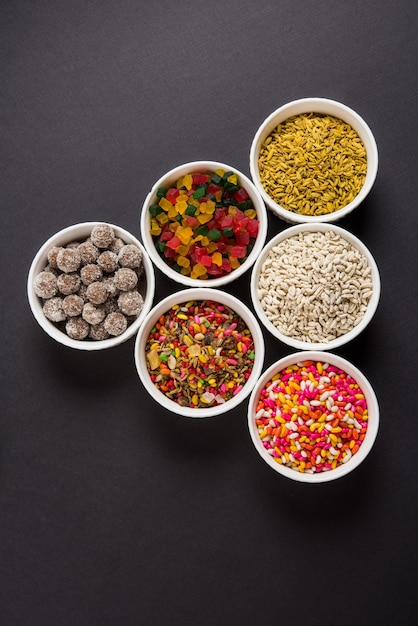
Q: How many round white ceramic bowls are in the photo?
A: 6